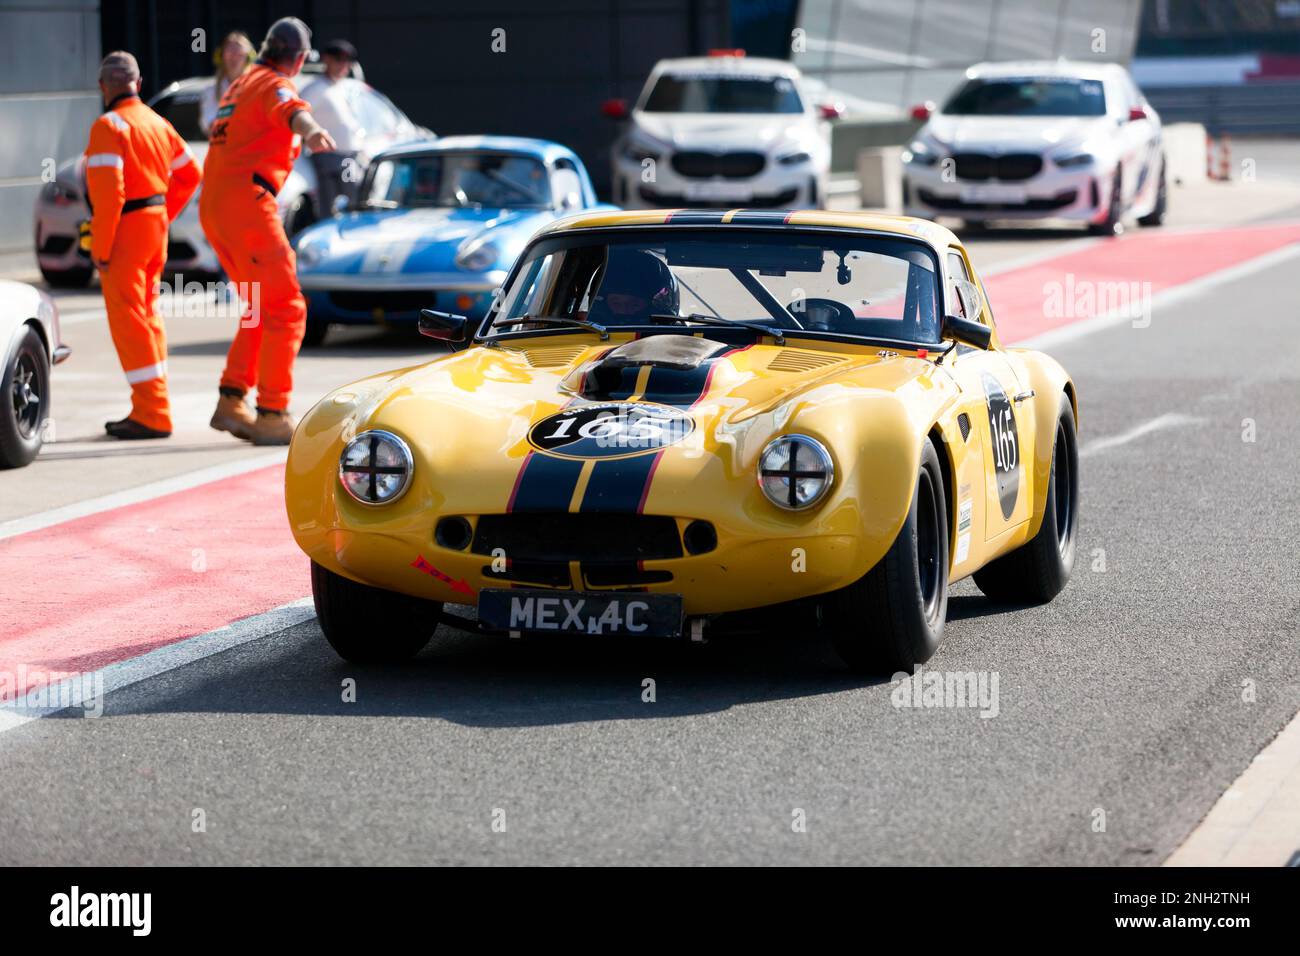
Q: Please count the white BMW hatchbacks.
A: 2